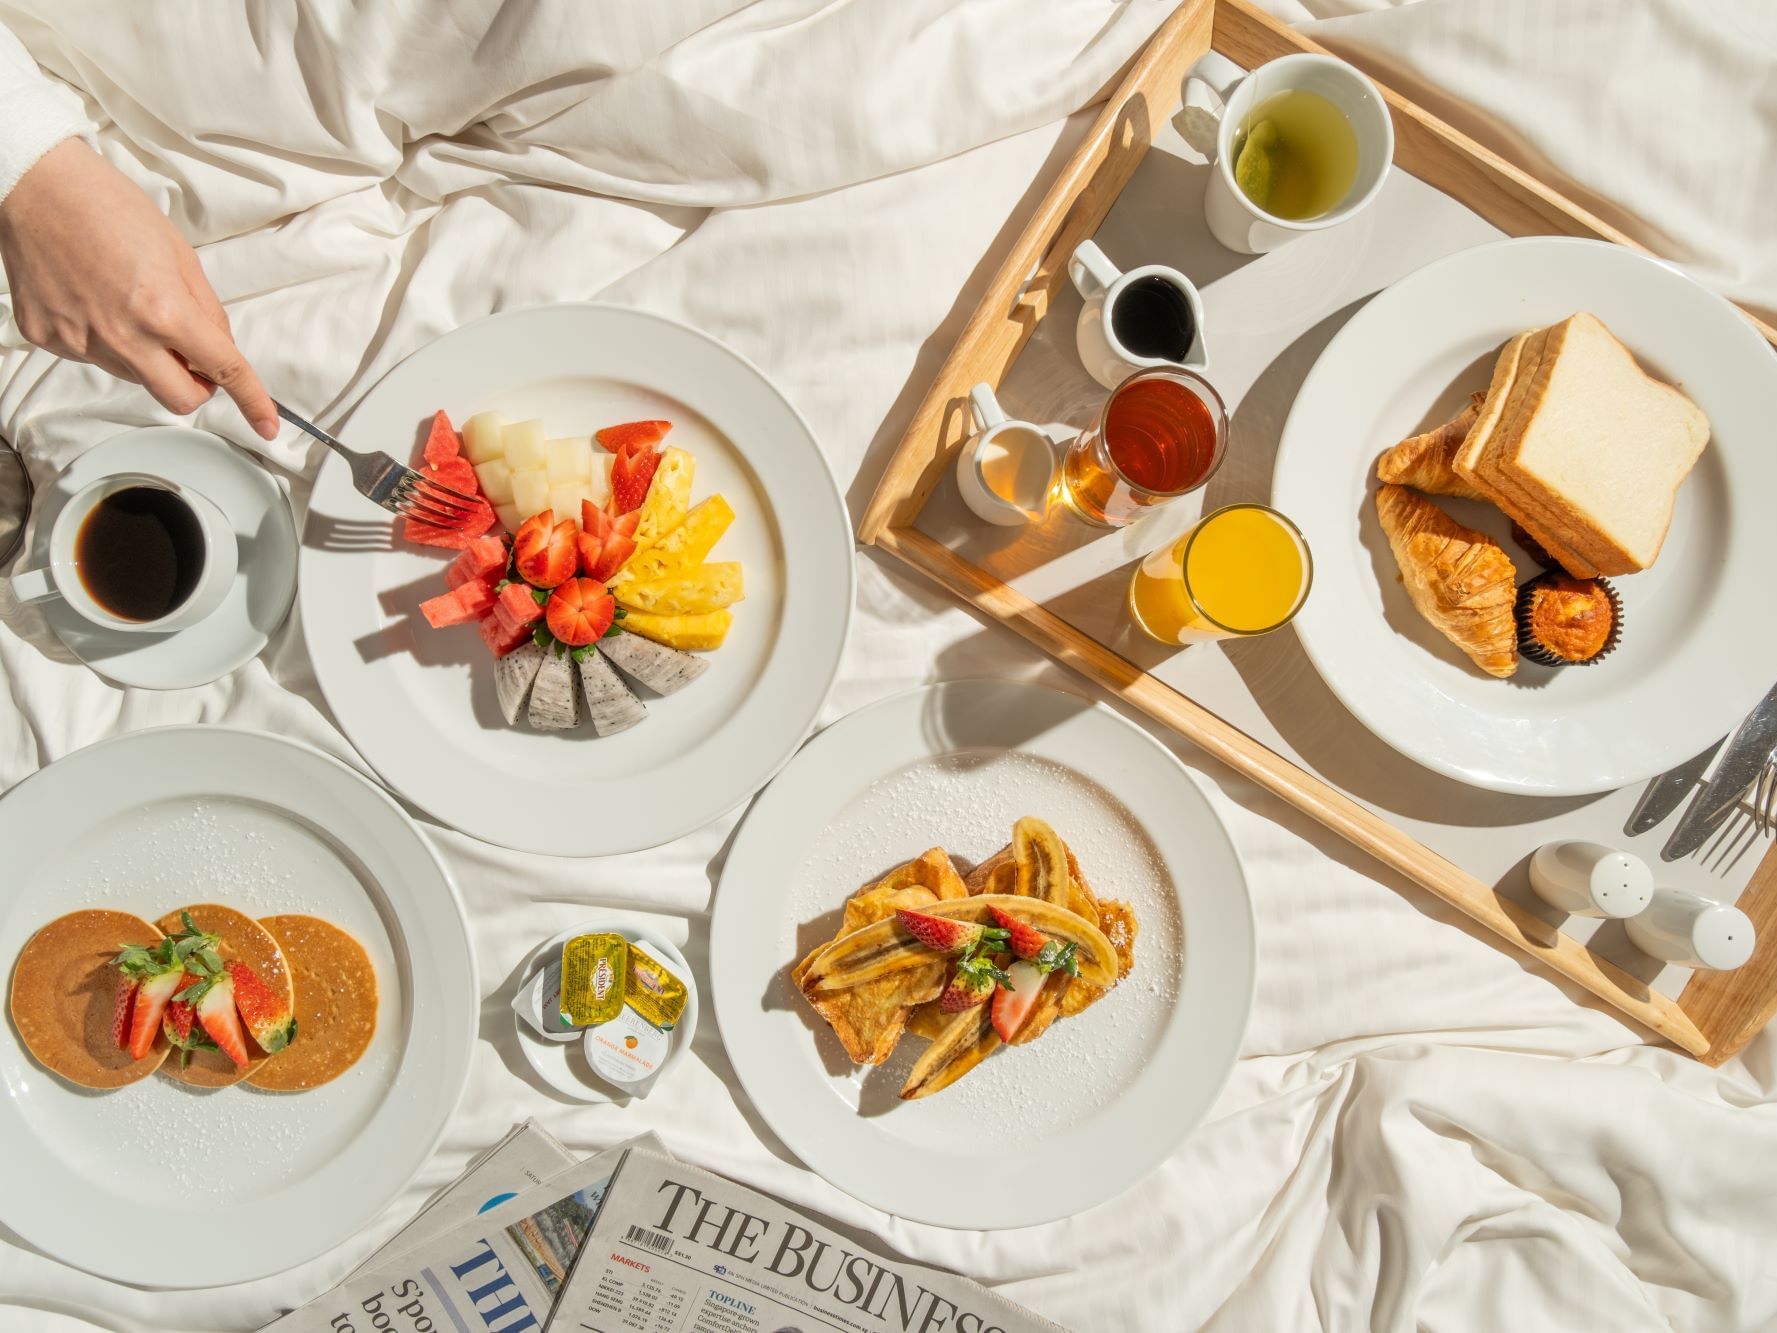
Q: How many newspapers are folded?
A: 3